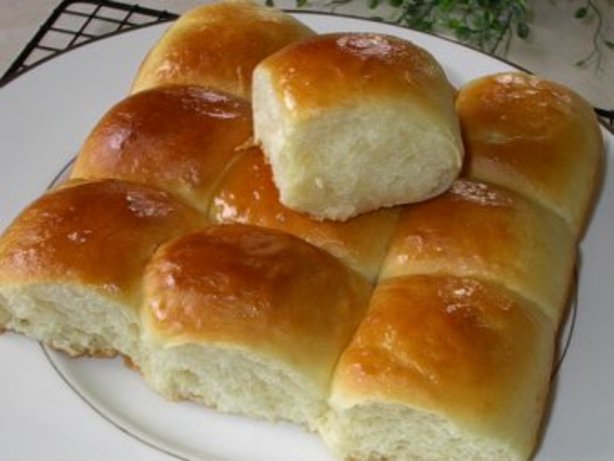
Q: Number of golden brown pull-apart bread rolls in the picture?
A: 9